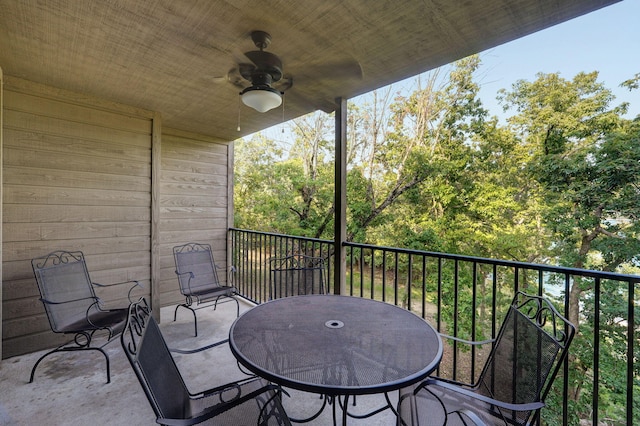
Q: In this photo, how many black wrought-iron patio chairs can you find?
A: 5